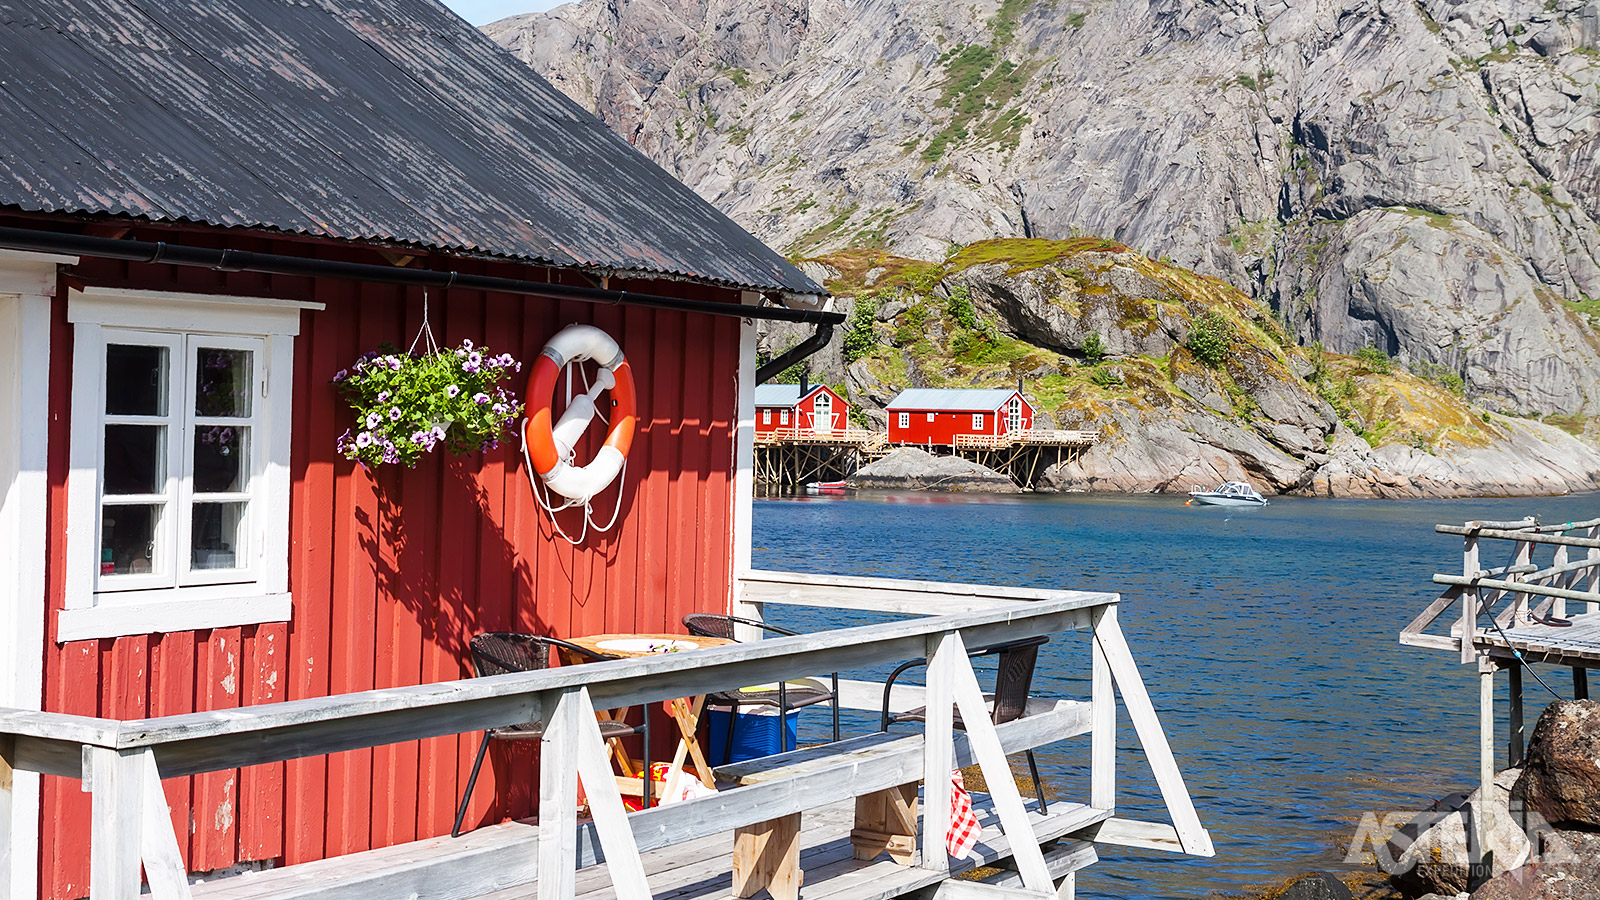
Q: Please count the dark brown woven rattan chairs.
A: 3